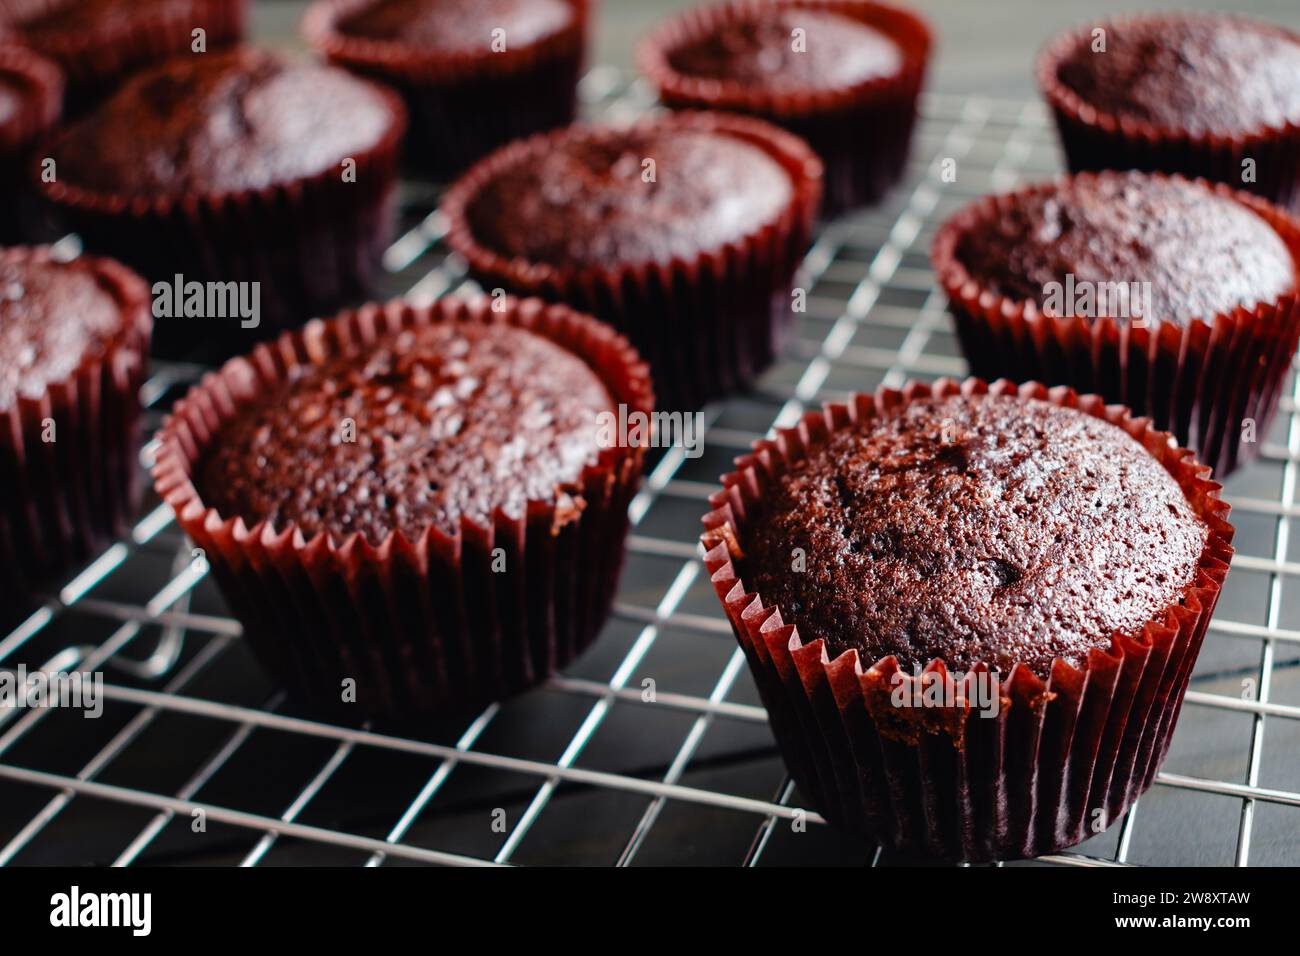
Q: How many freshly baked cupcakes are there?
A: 11